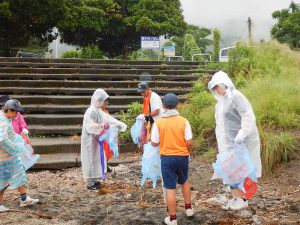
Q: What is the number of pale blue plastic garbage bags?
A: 5